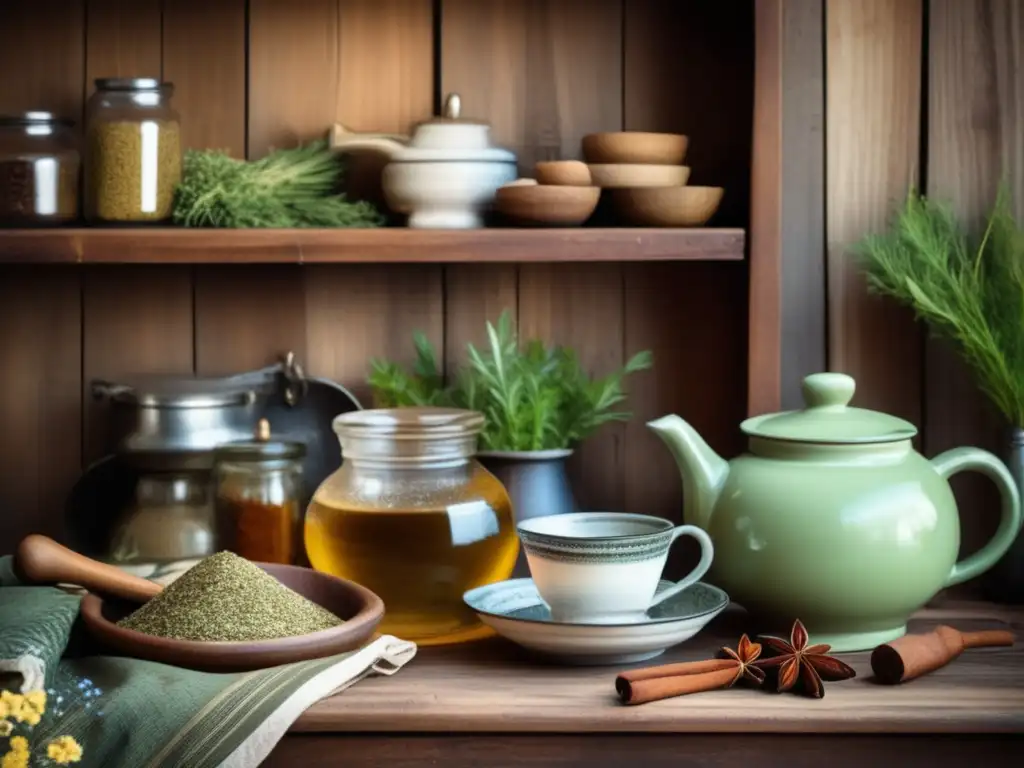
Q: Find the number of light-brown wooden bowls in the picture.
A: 5